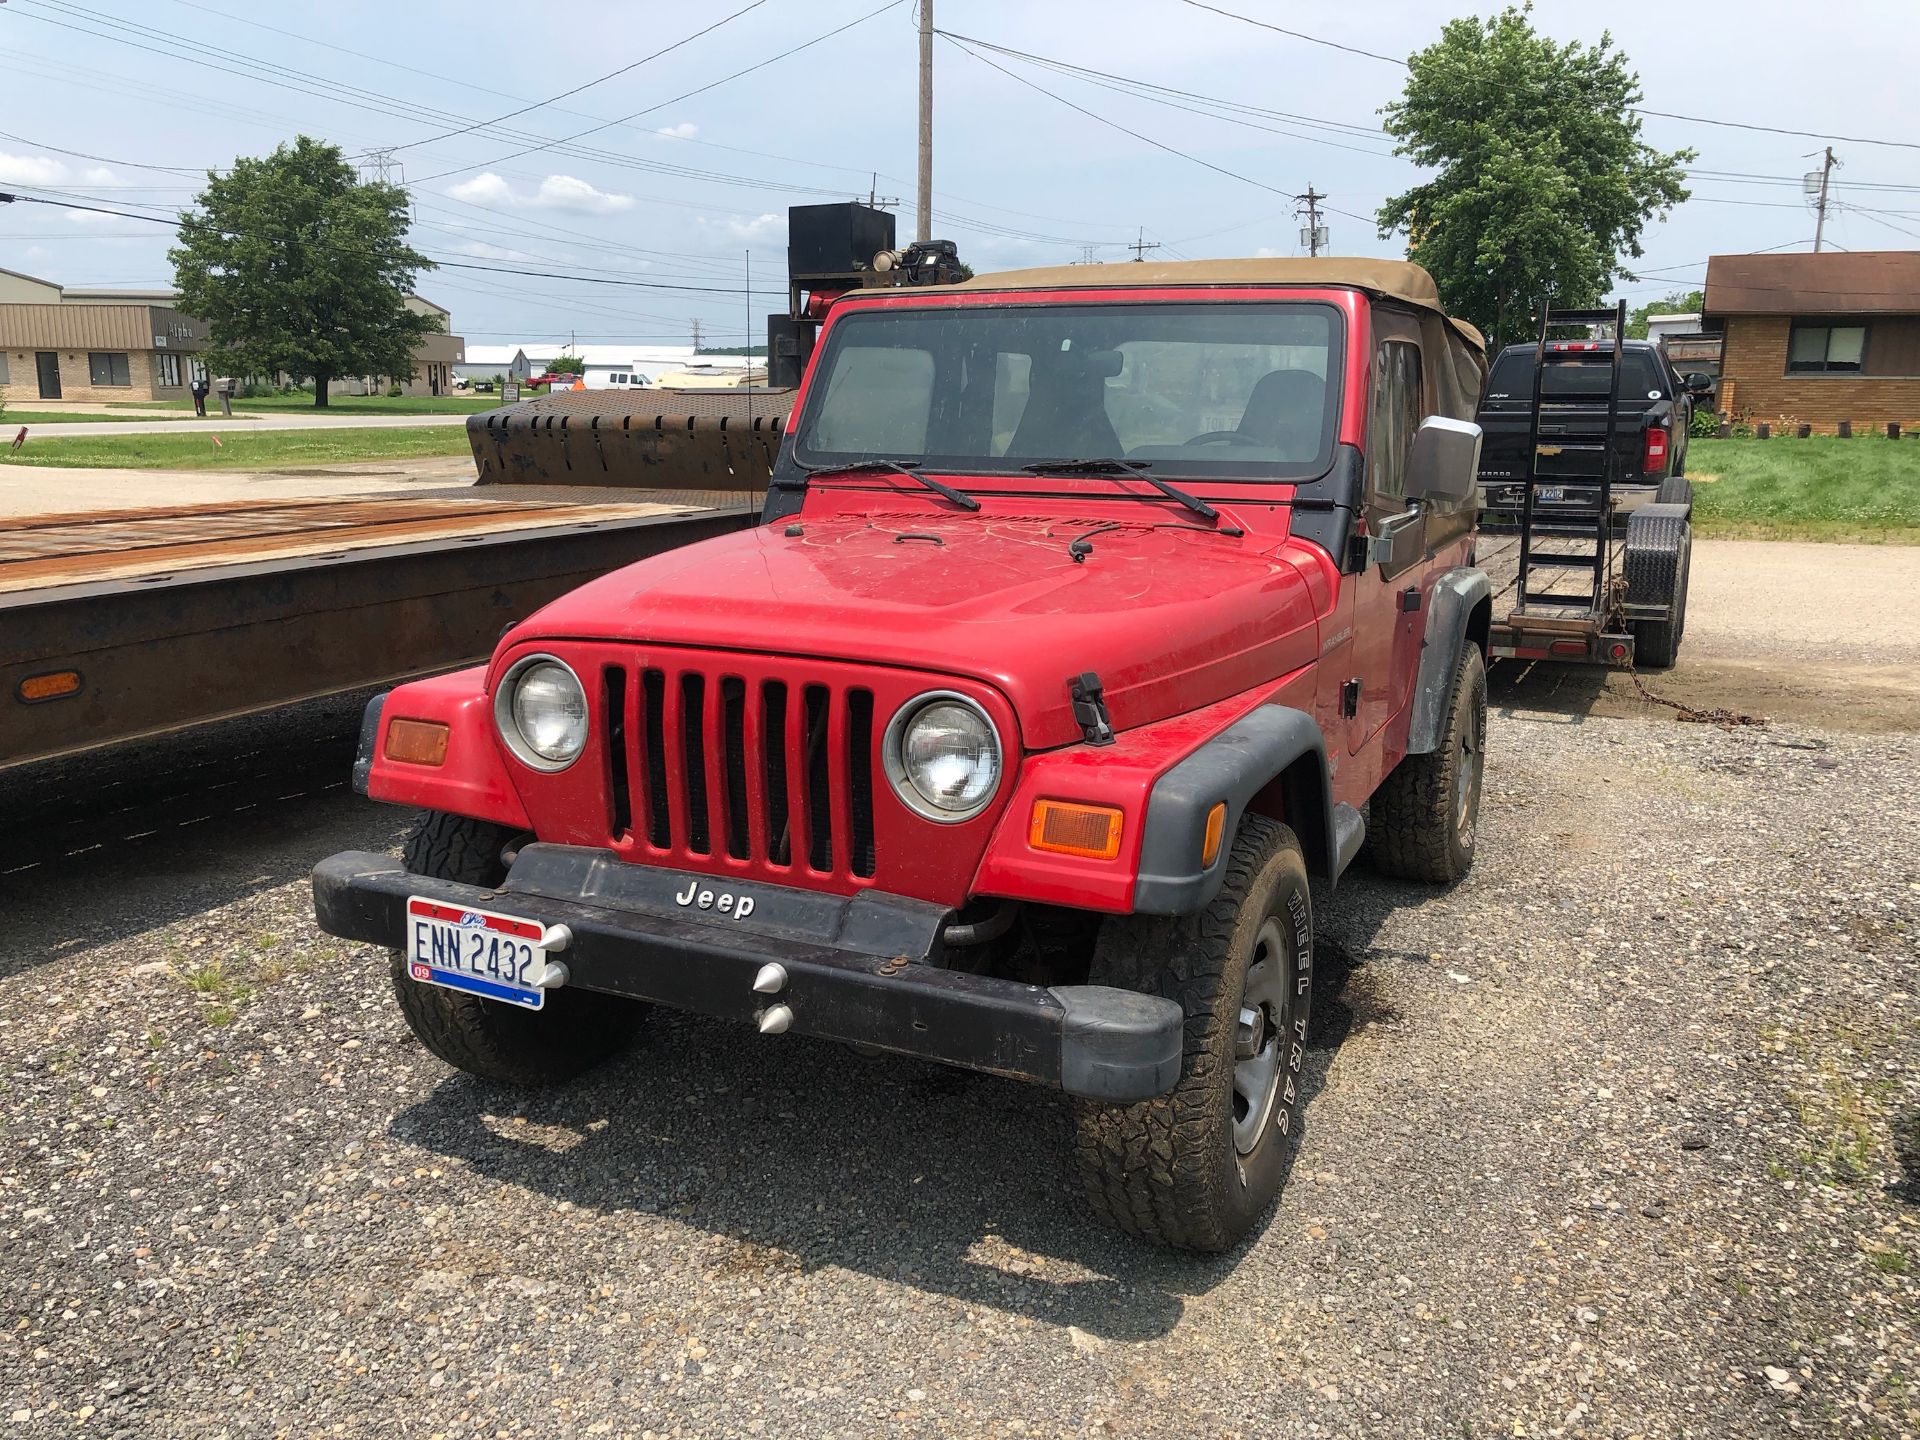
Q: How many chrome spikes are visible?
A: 4